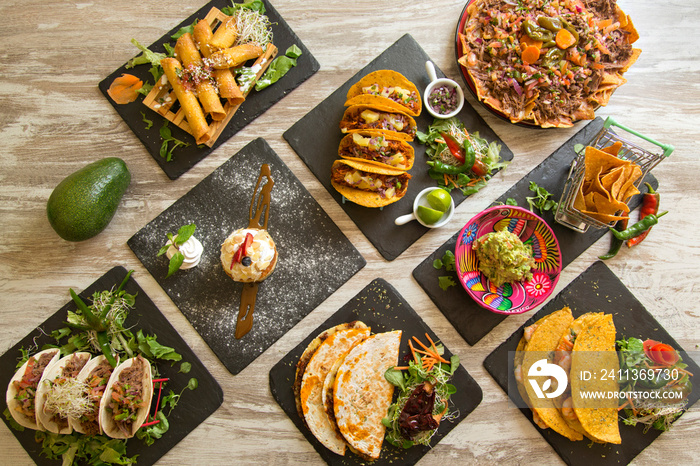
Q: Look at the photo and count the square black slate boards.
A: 5